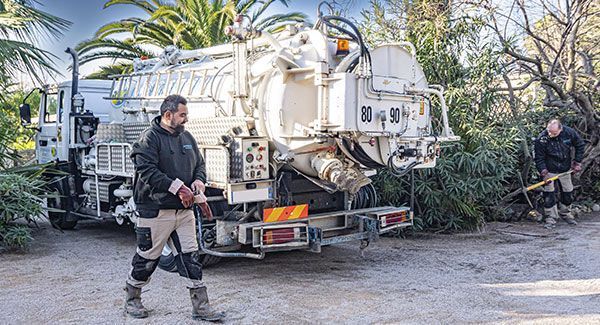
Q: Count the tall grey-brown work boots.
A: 2